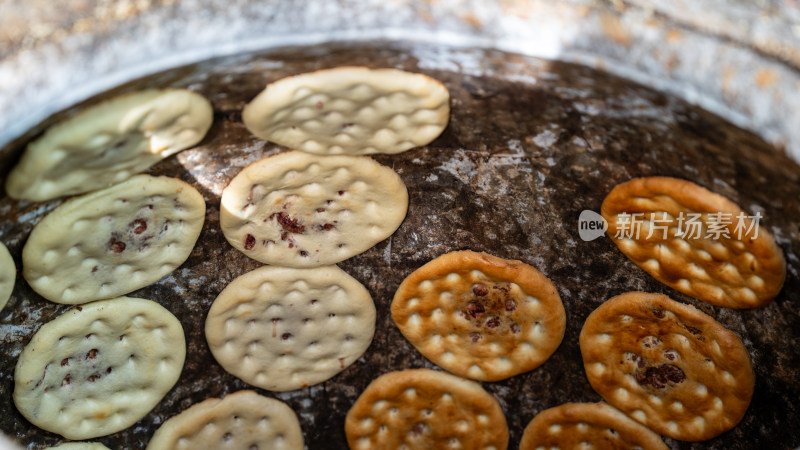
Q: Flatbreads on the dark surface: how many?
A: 14